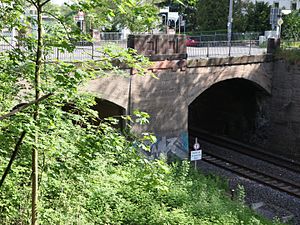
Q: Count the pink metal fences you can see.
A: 0